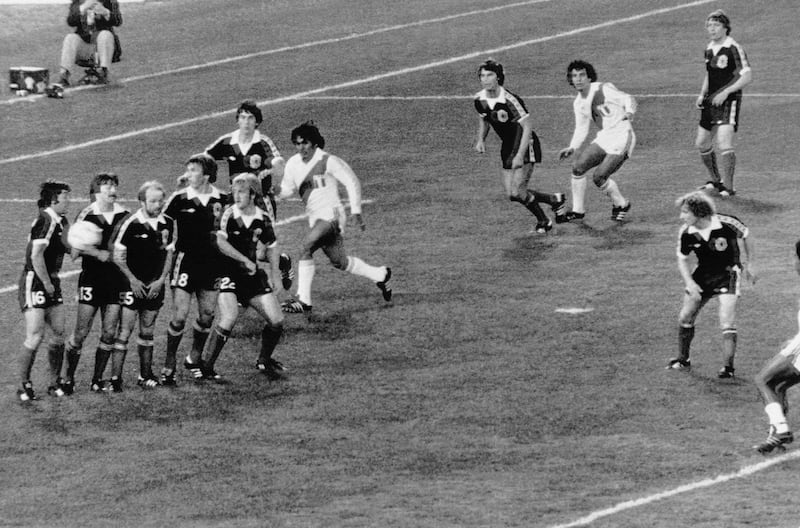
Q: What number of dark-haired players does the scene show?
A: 7